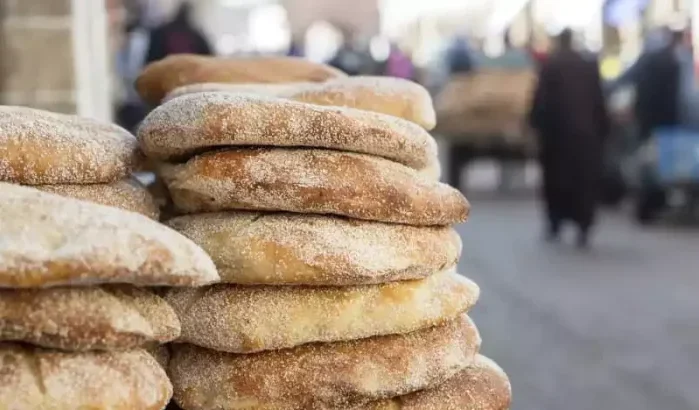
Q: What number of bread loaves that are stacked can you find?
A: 13